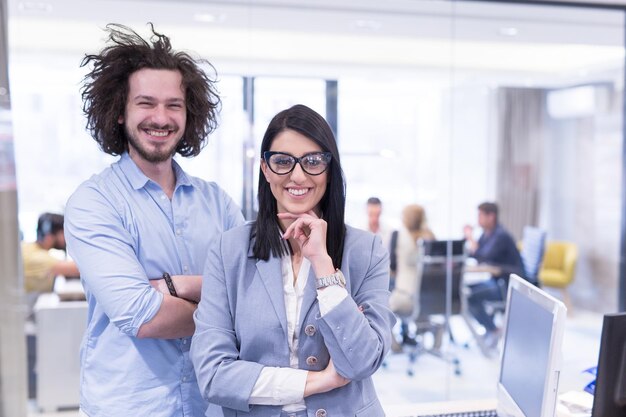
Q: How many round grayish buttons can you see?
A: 3